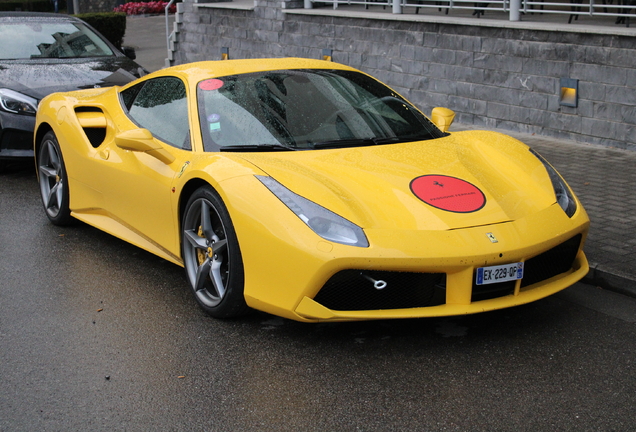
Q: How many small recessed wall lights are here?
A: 3